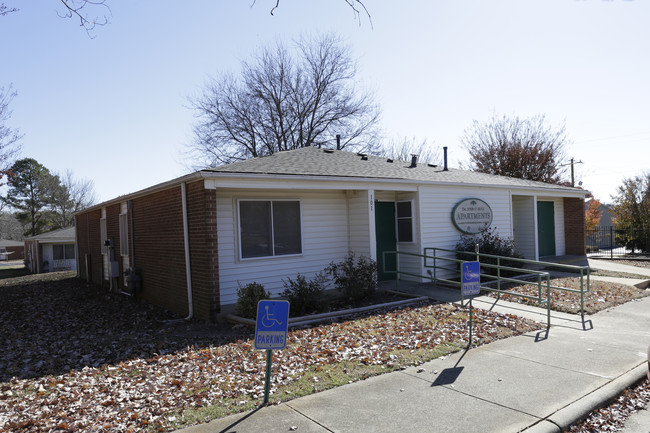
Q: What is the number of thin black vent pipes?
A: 2